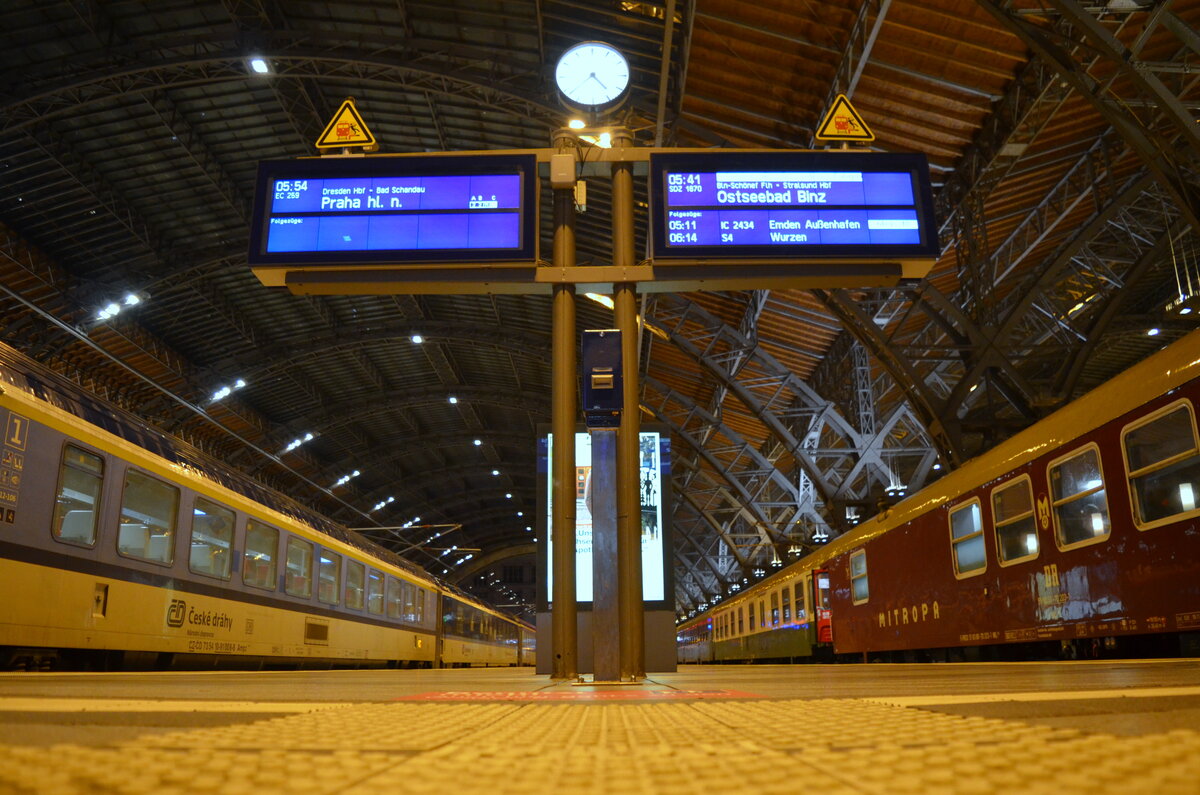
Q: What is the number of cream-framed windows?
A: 5